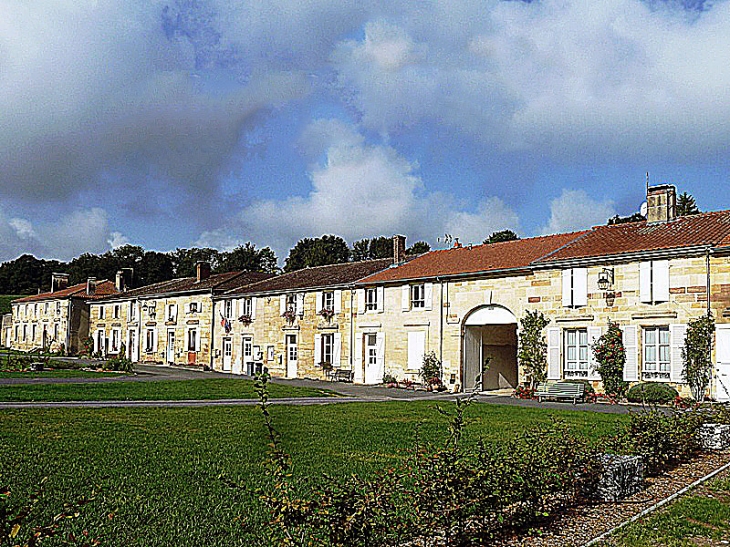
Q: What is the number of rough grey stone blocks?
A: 2